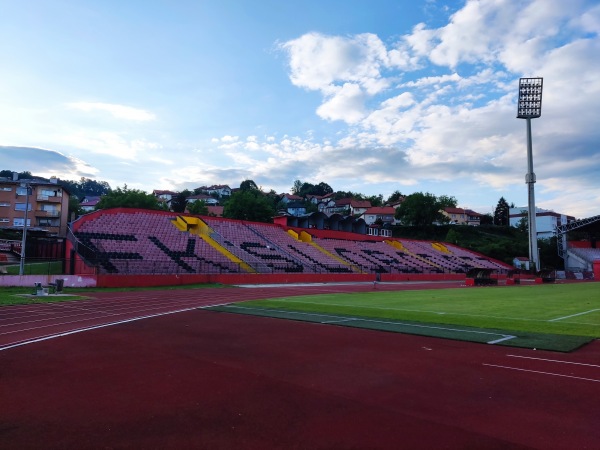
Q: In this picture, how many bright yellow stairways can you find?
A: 4